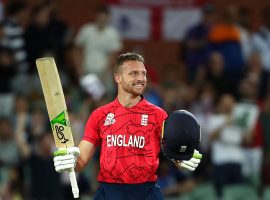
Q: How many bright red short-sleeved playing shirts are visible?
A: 1